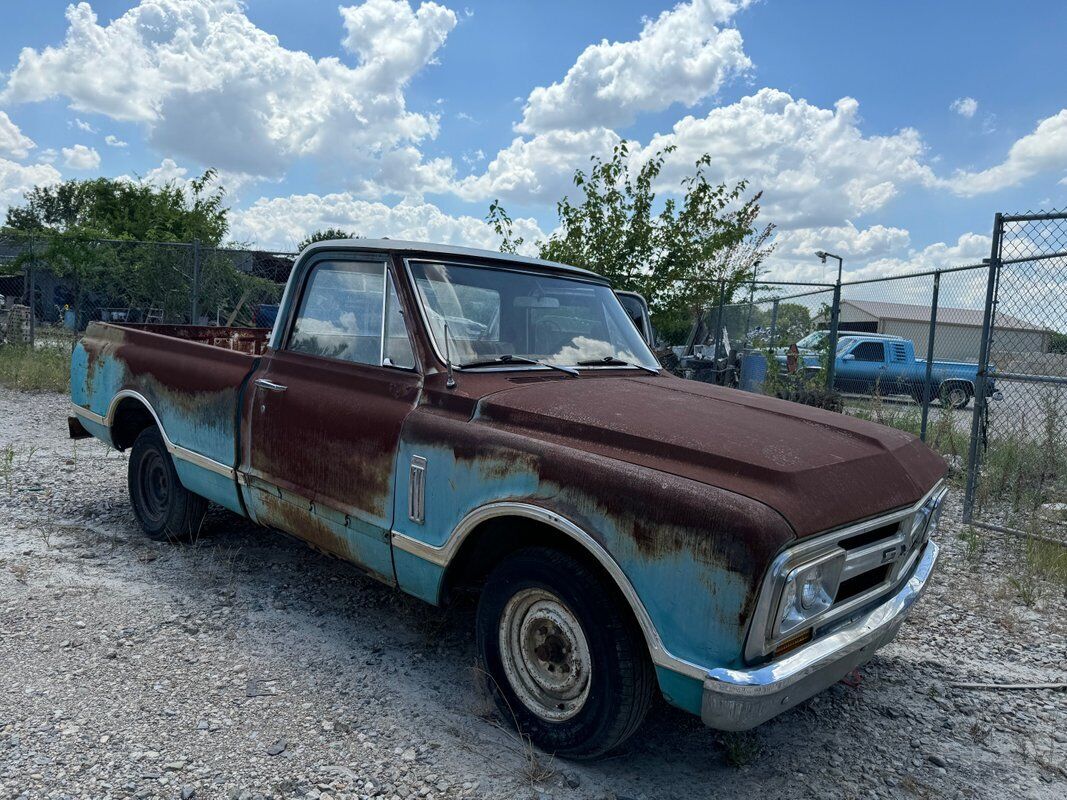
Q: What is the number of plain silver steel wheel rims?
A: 1